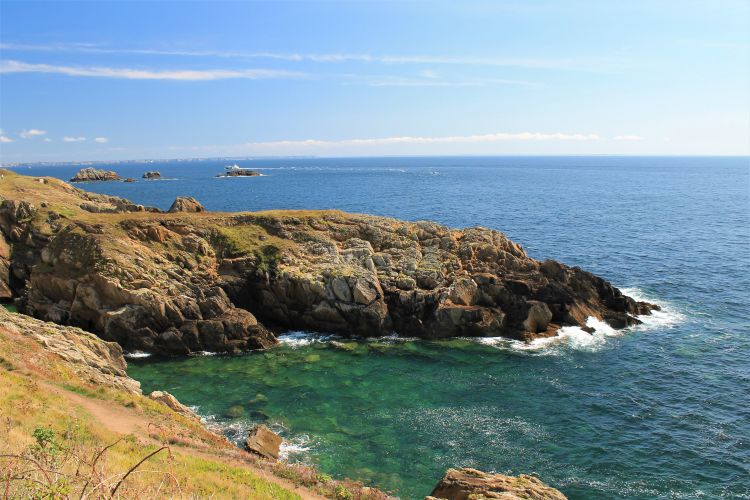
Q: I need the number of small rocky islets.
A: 3